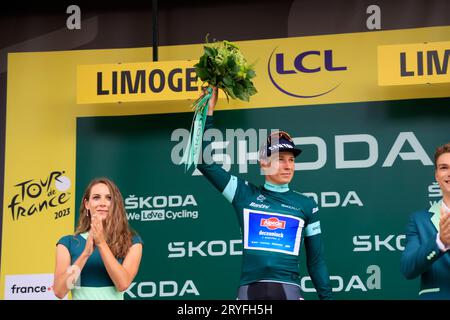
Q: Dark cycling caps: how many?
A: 1